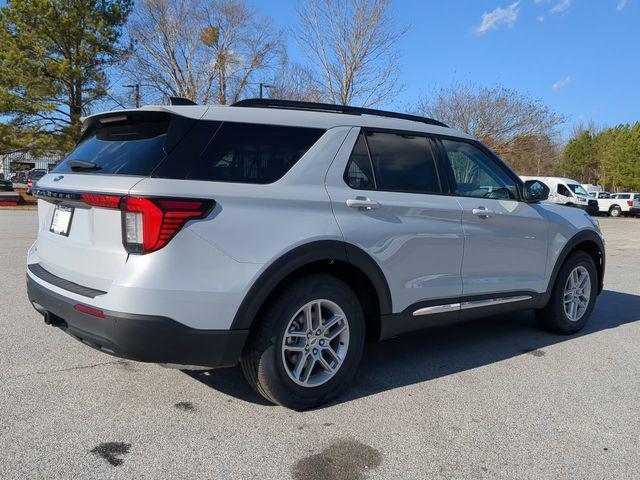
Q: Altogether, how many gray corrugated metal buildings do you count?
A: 1